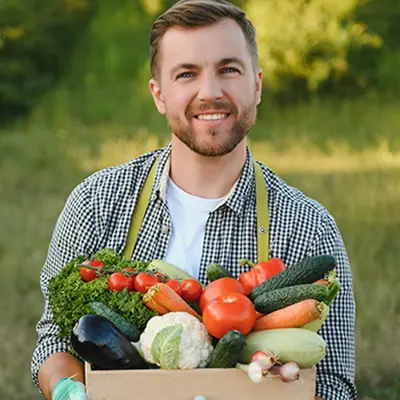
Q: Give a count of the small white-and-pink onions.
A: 3